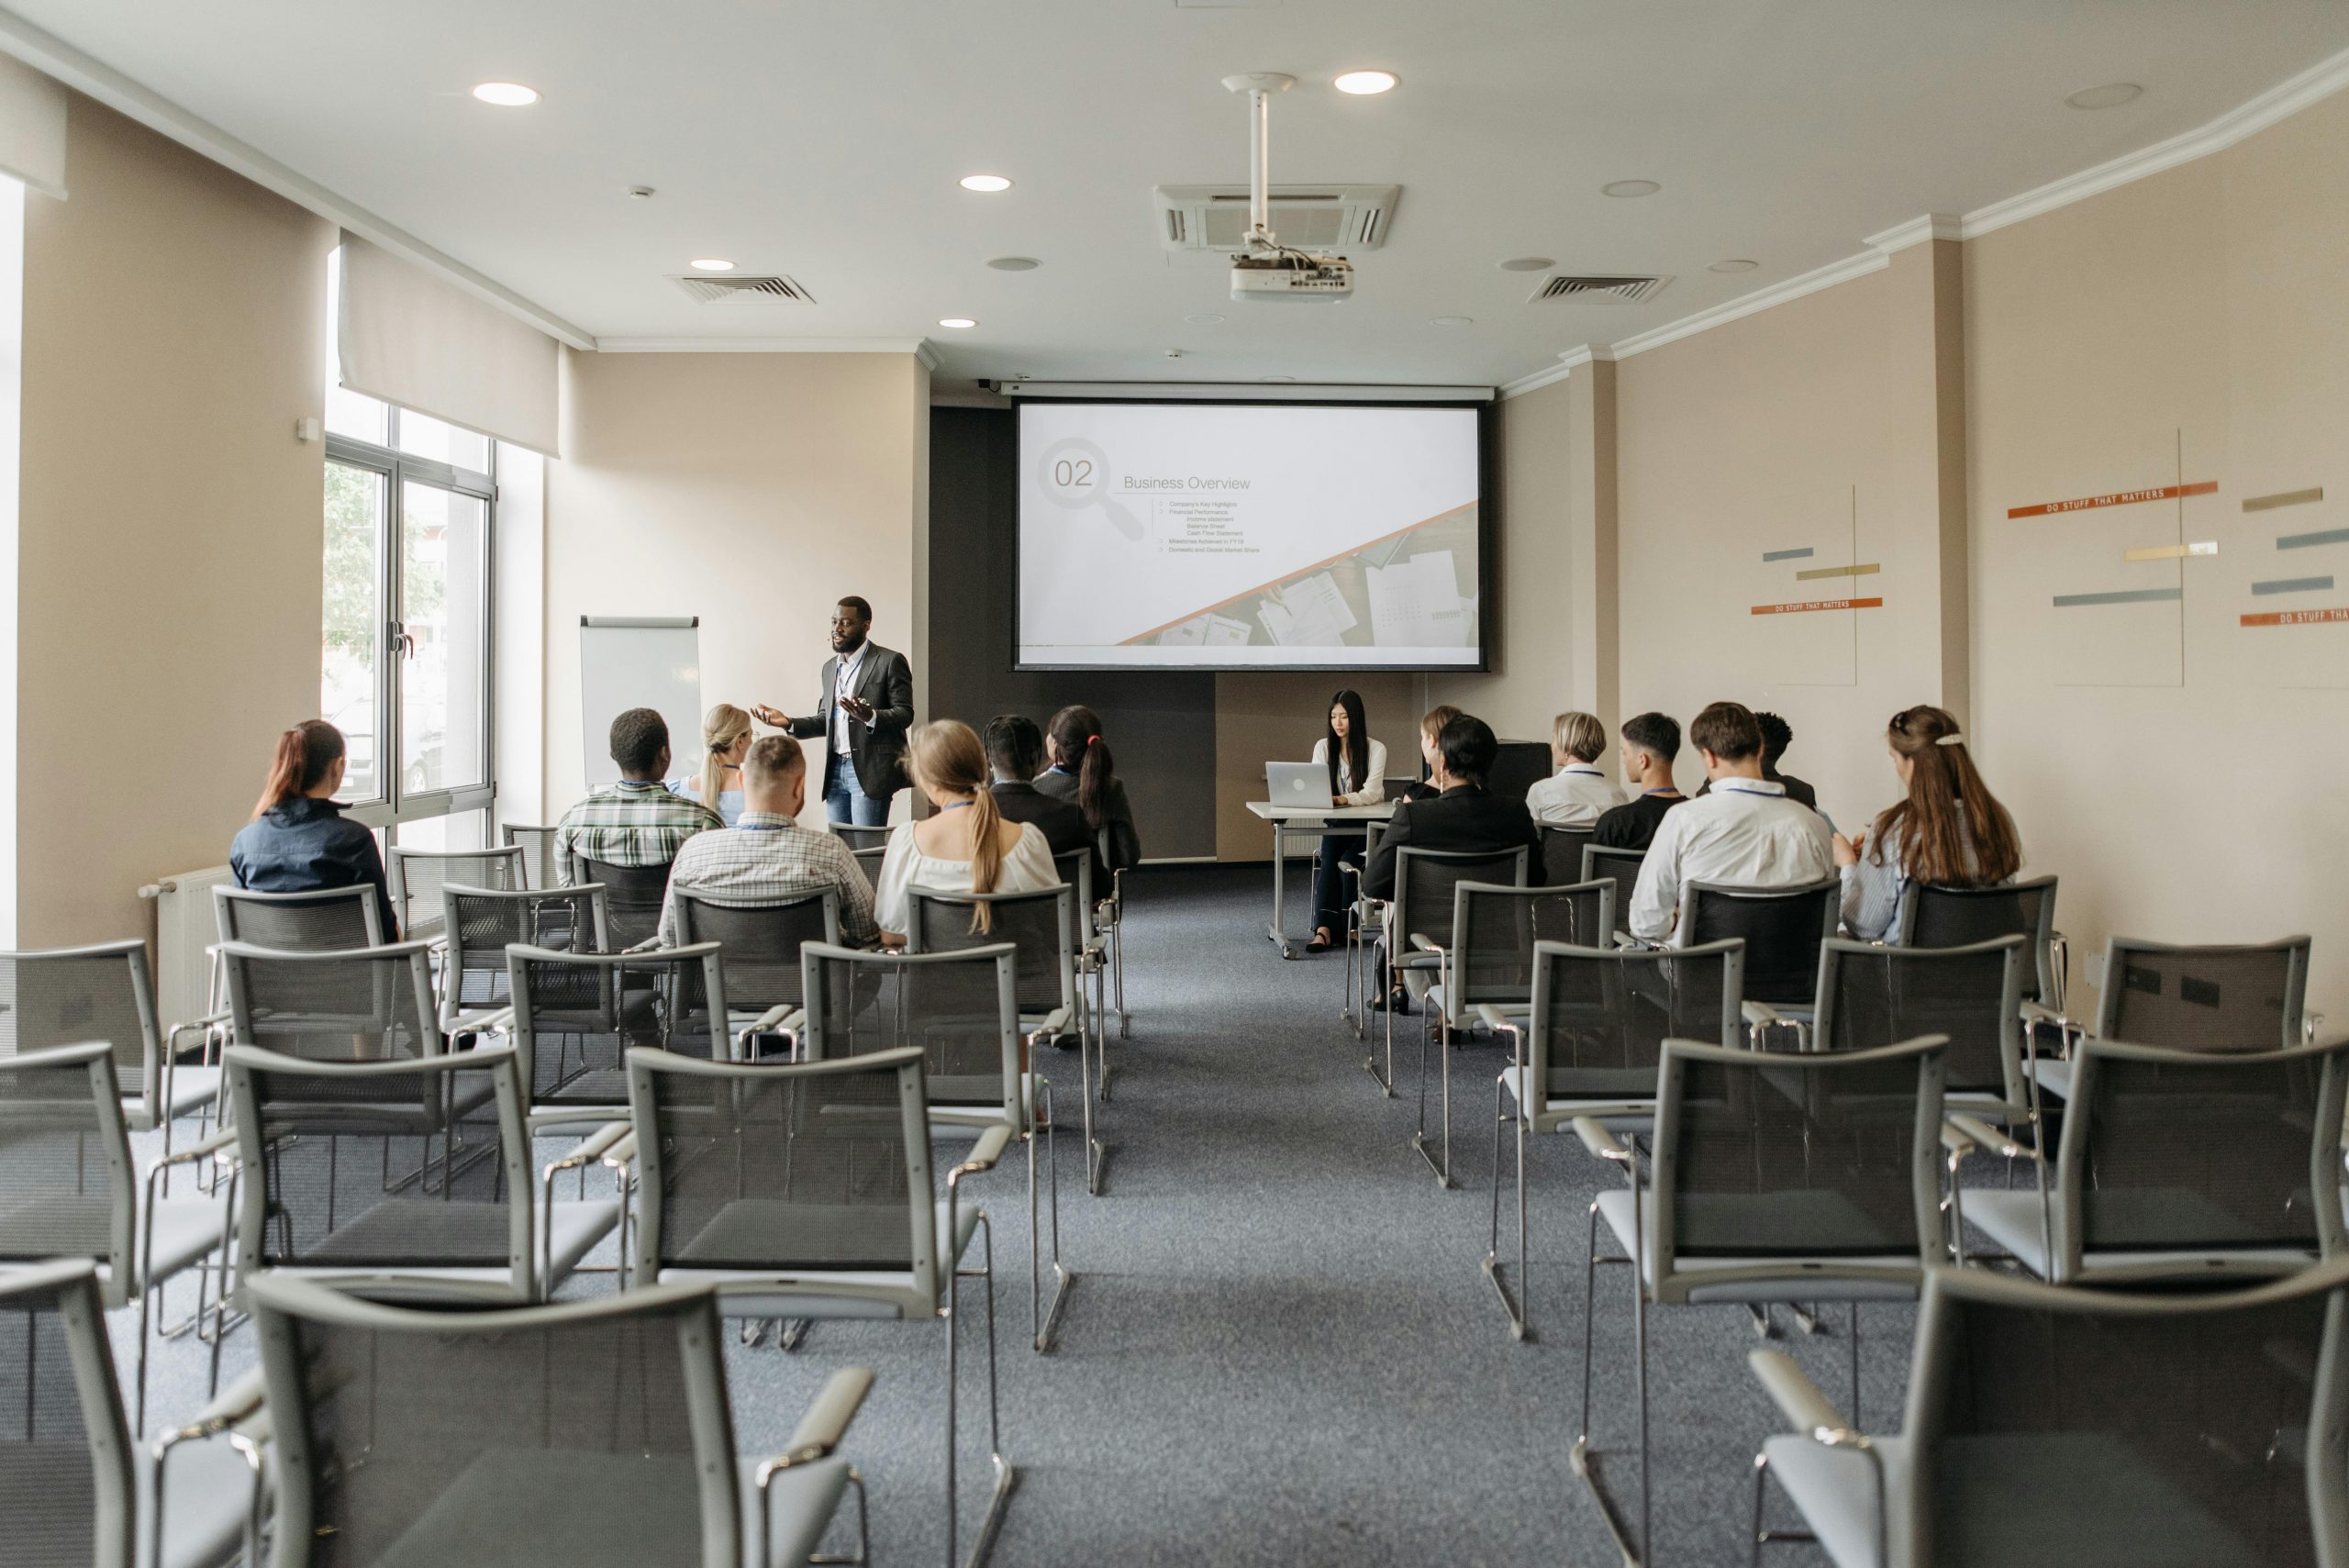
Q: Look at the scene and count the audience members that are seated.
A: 14